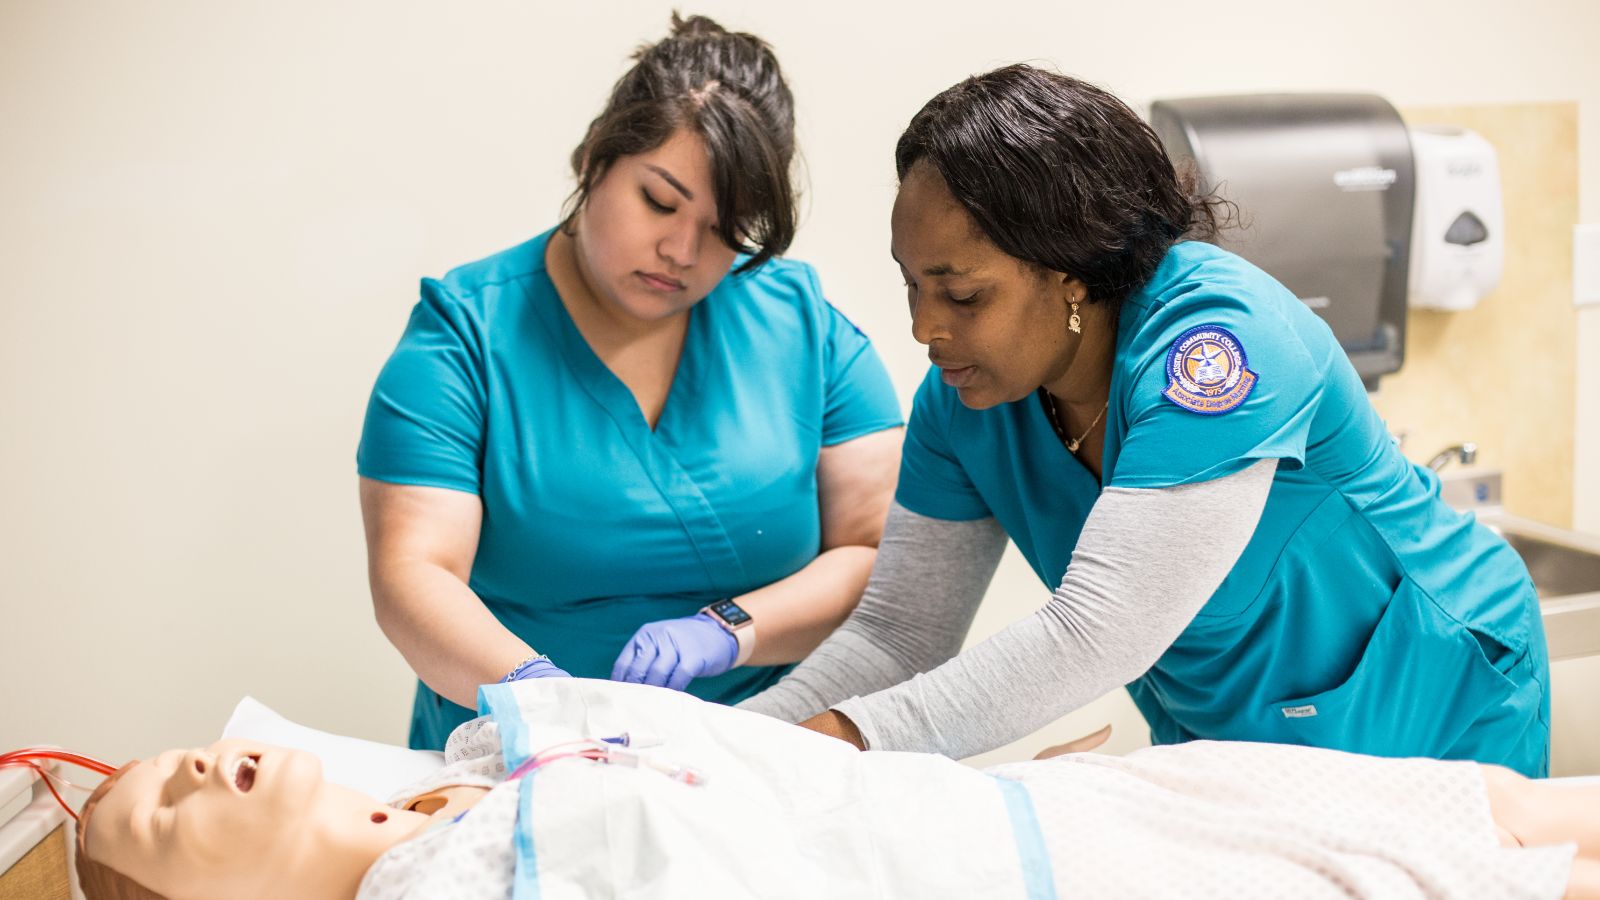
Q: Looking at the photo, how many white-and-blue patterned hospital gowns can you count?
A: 1